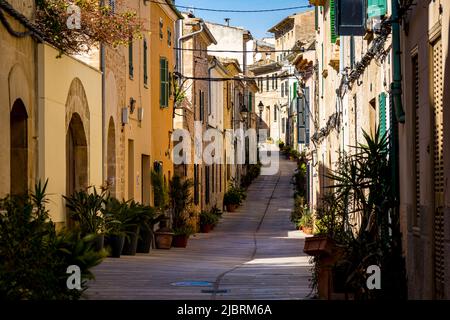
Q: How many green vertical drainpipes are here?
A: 1